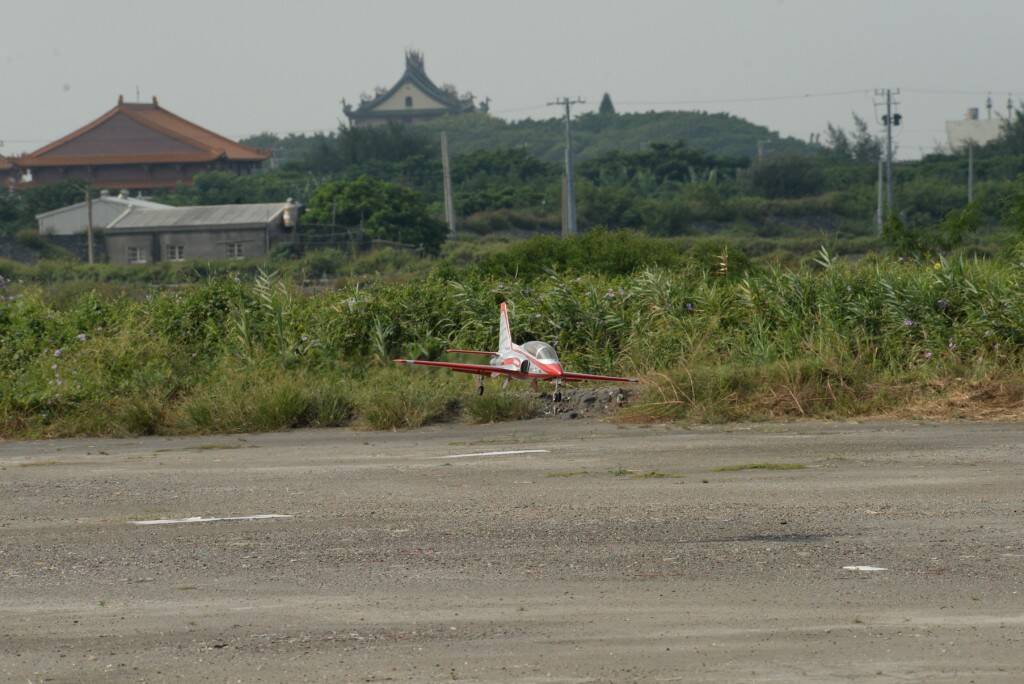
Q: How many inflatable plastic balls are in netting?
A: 0